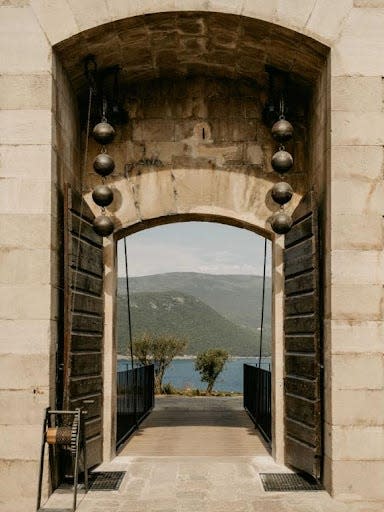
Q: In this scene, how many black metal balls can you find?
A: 8